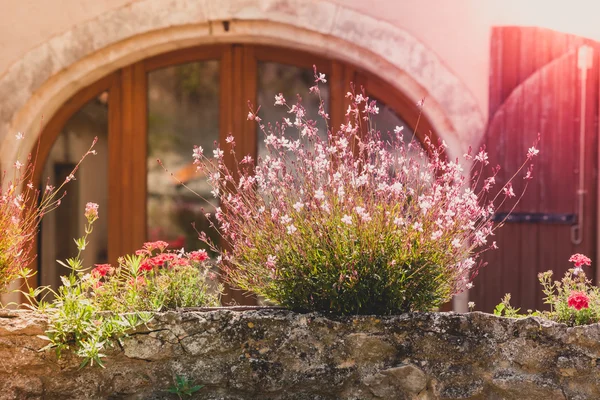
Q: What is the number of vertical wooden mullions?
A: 3